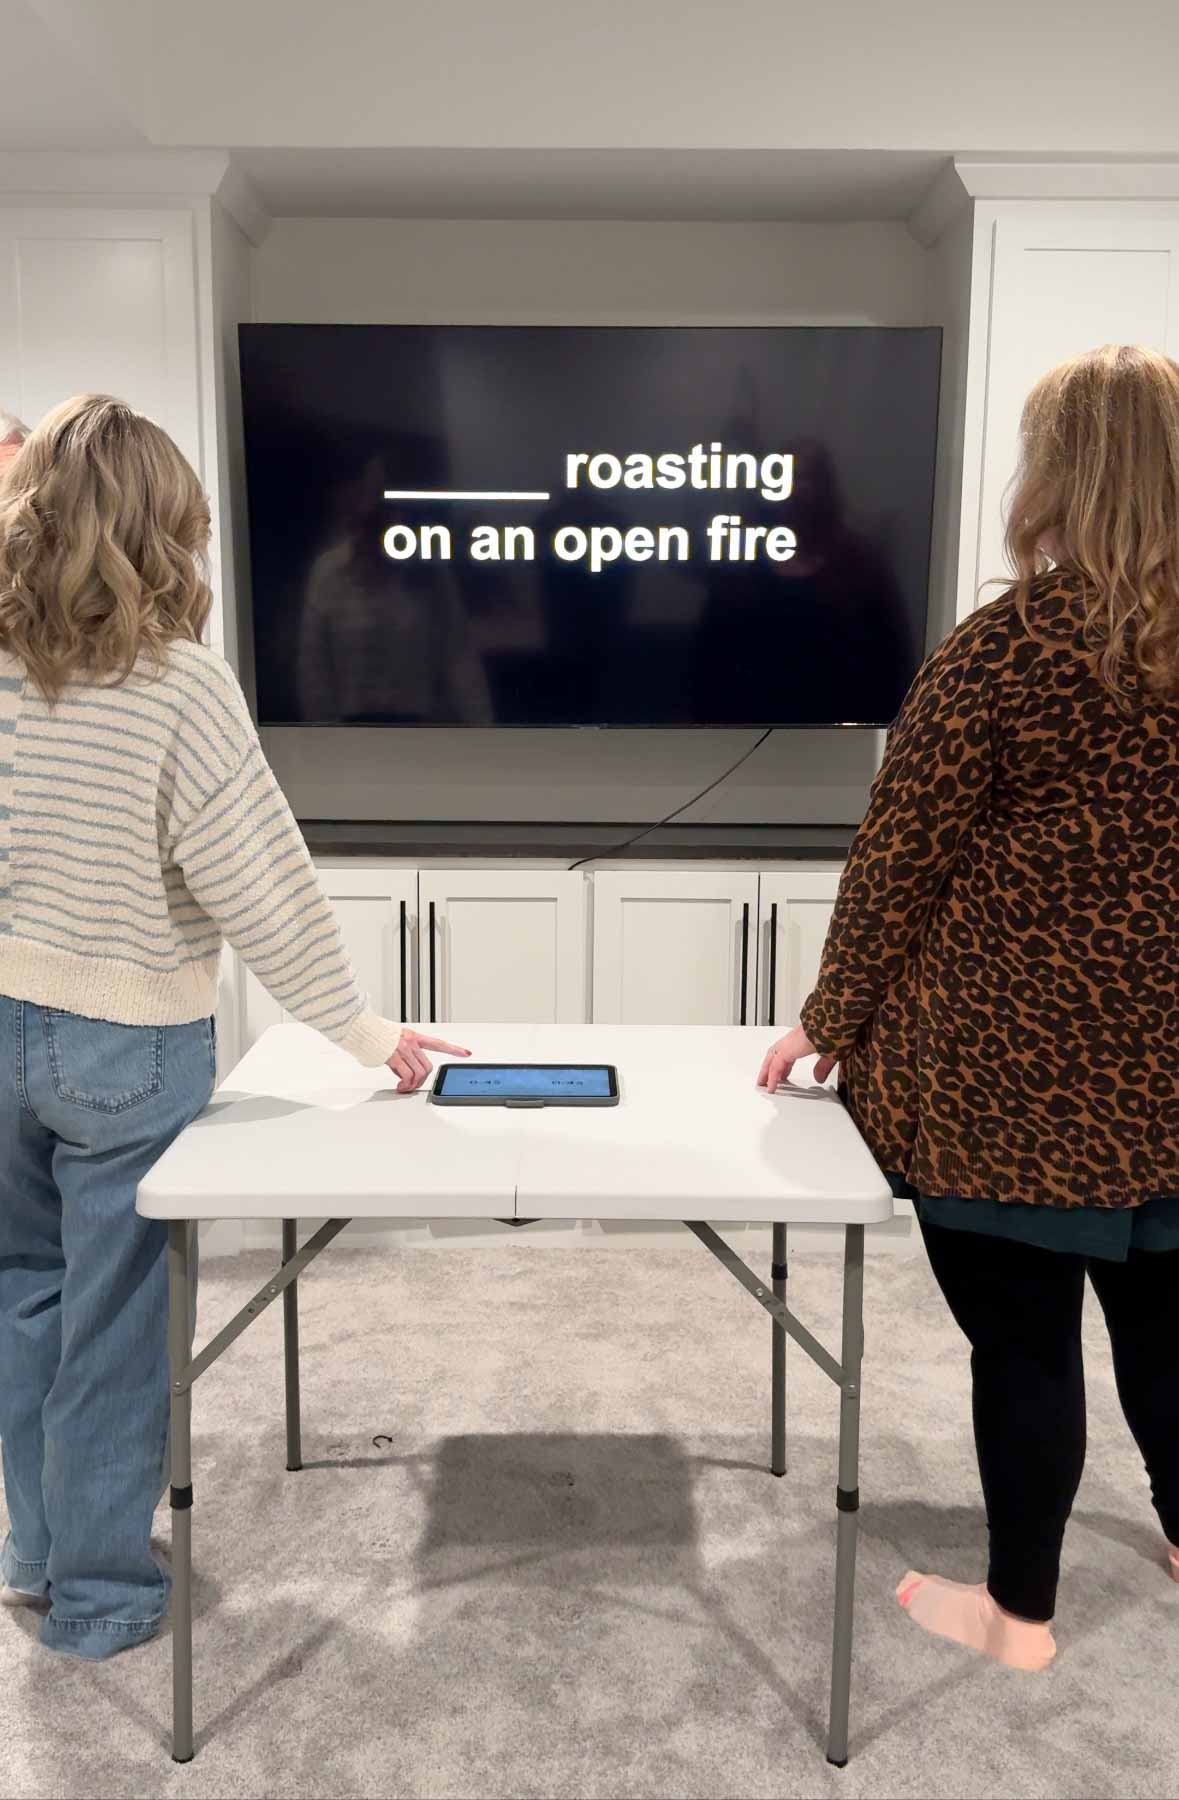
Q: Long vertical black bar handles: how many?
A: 4